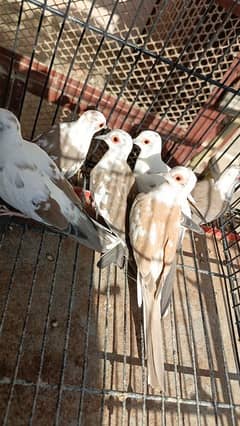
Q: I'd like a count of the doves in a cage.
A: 6